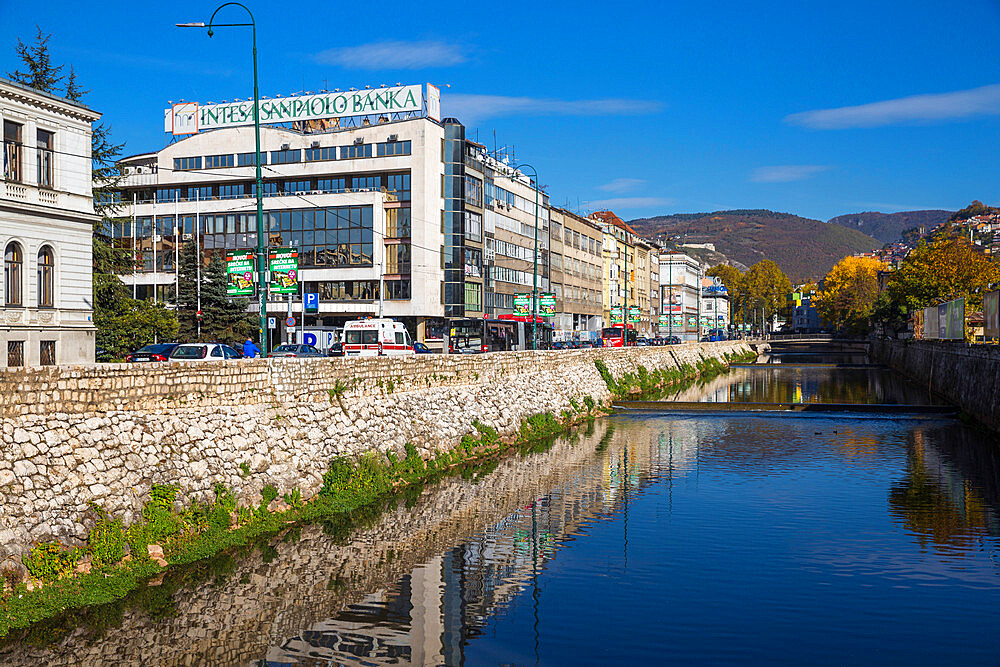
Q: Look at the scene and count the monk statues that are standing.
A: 0